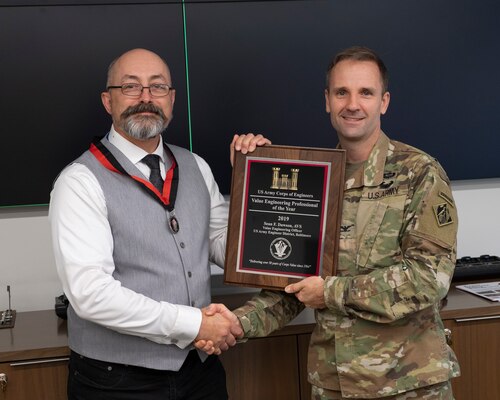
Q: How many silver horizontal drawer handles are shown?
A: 2